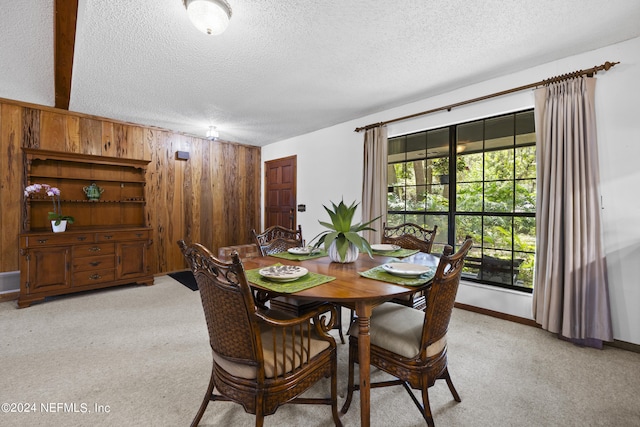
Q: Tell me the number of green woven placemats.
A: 4